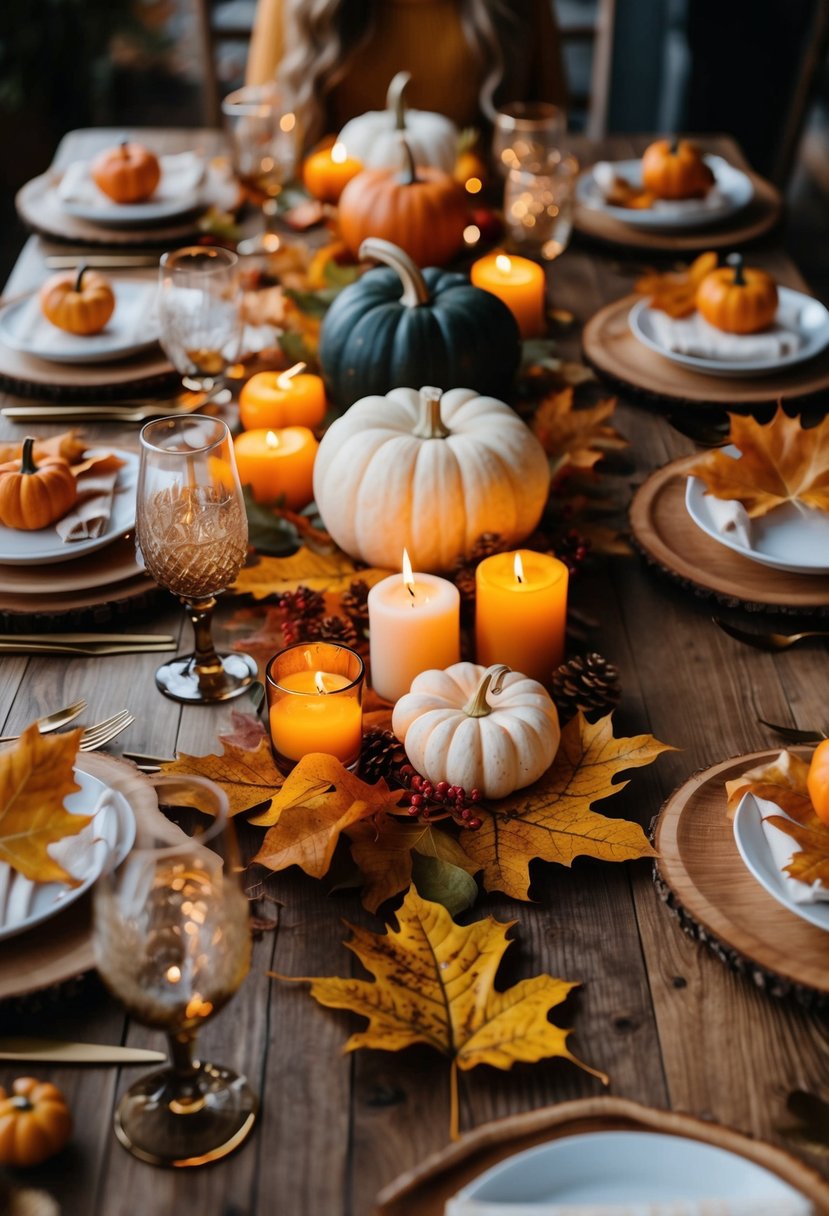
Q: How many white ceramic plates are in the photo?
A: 9